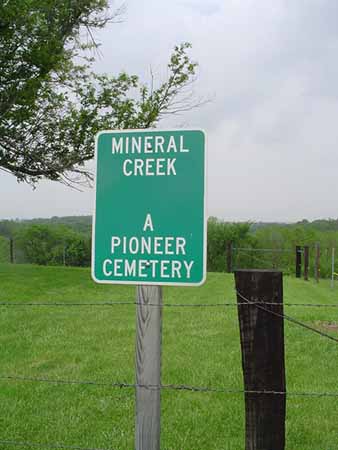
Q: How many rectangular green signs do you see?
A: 1